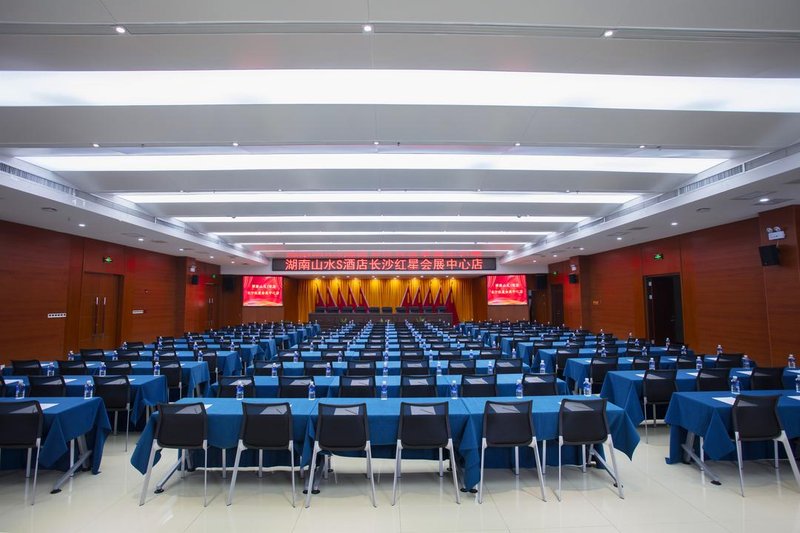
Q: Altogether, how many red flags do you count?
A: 10